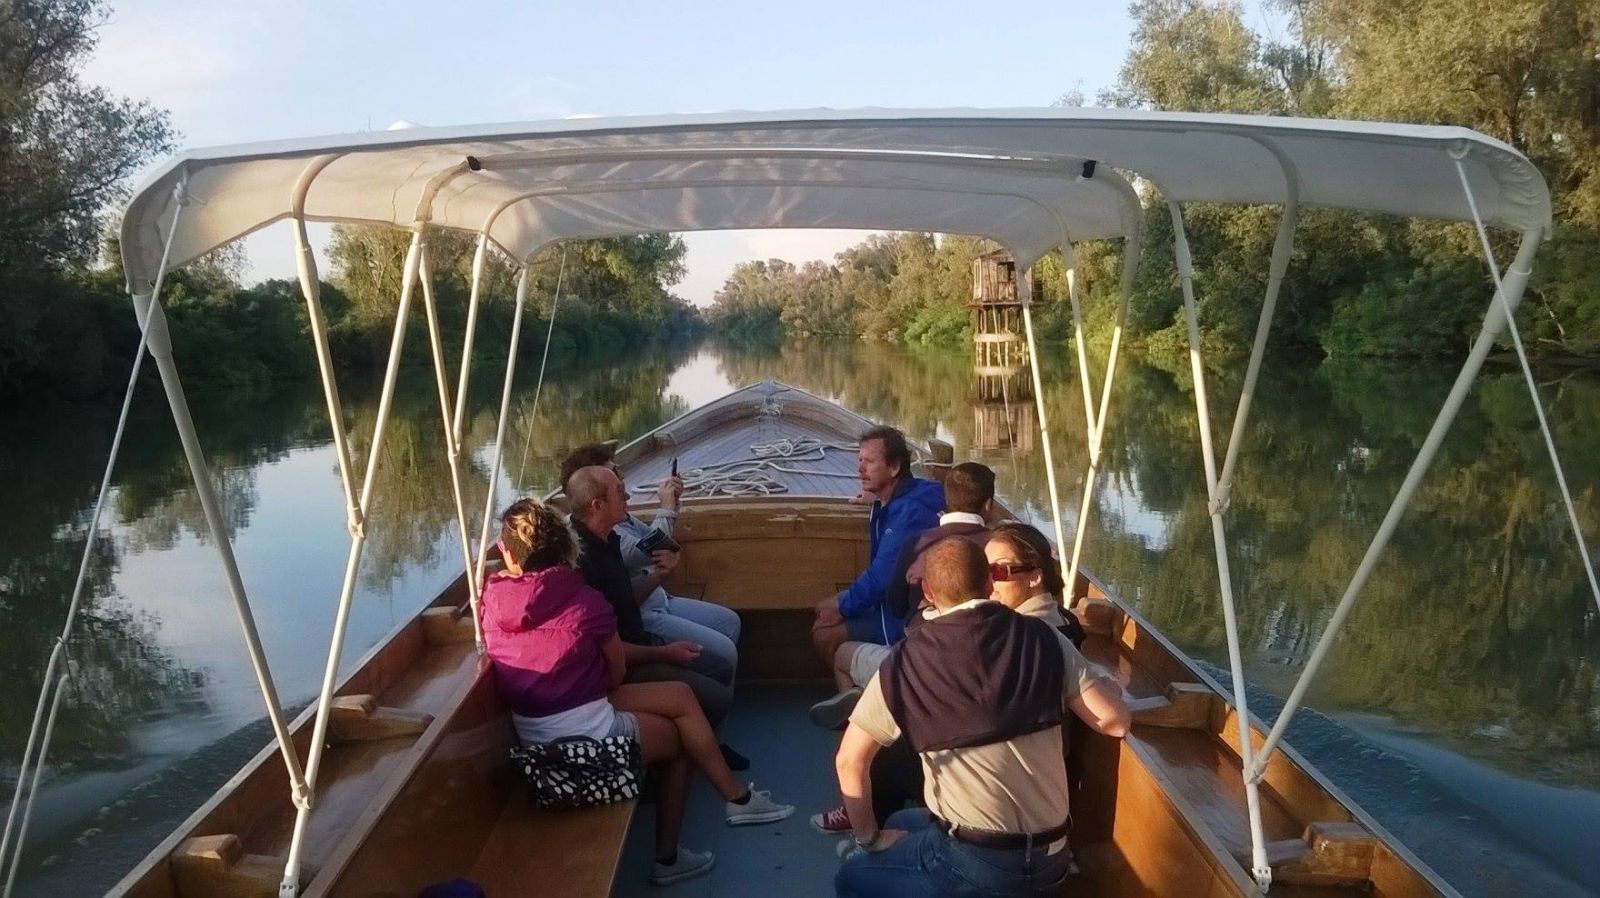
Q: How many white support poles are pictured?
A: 12